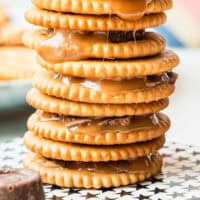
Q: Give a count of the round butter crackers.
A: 9